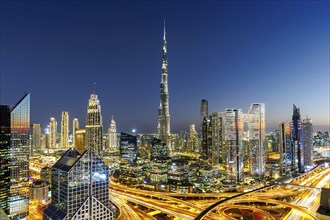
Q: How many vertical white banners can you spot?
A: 0